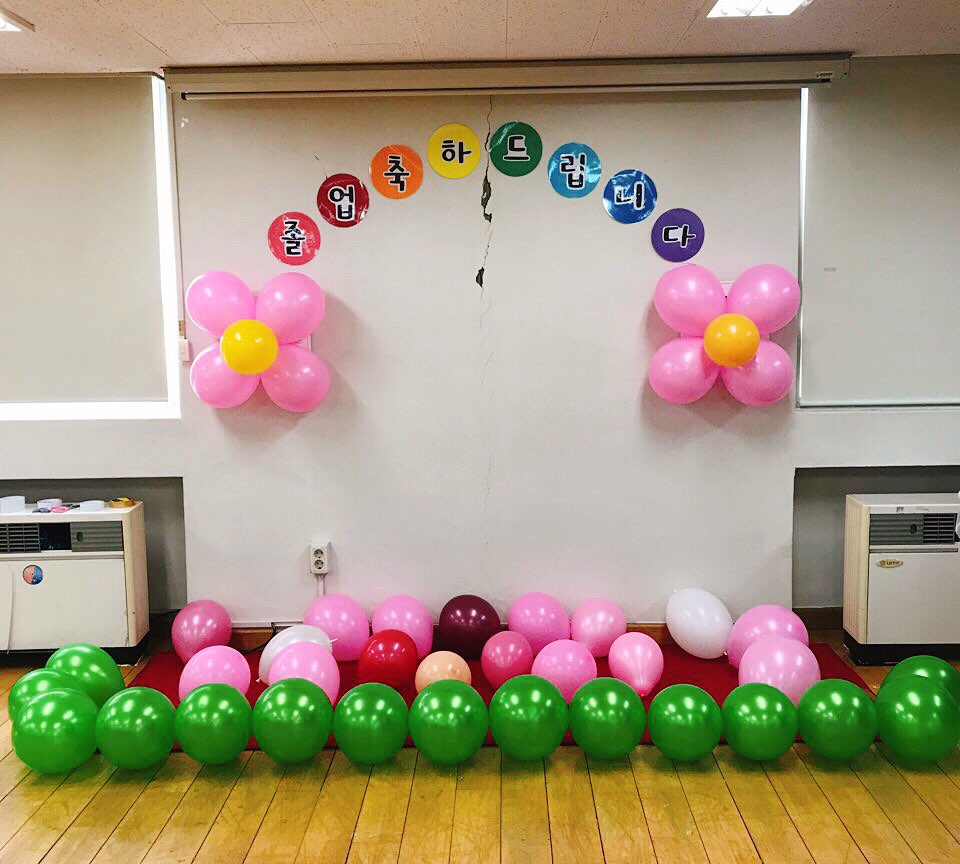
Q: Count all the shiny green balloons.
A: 15